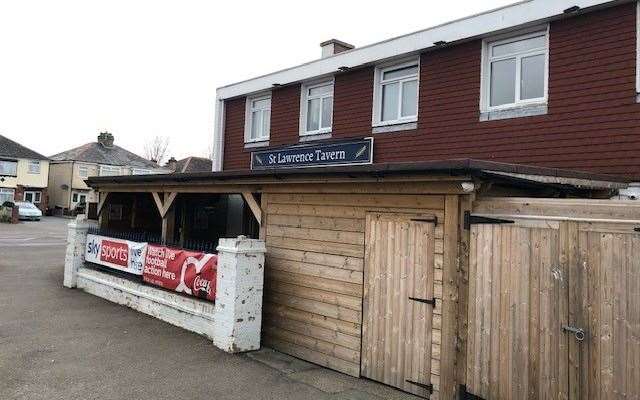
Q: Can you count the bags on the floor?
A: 0